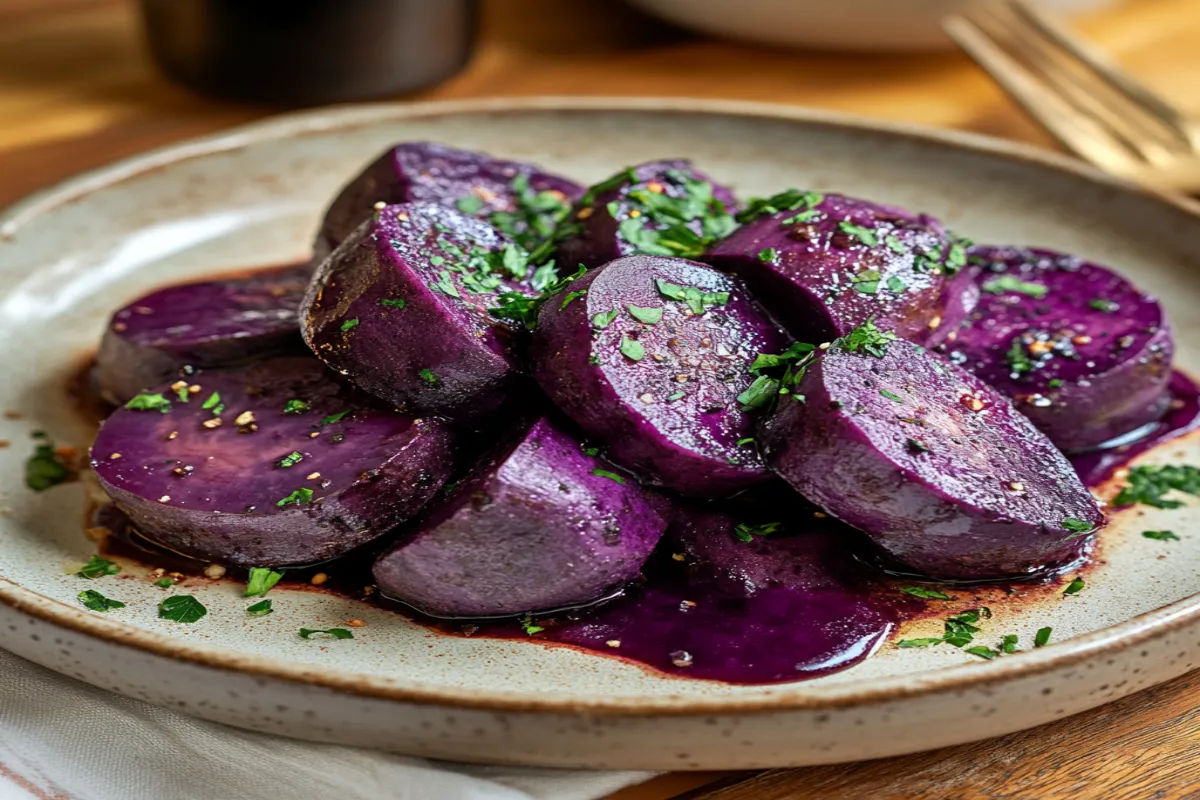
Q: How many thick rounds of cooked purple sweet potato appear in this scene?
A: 10